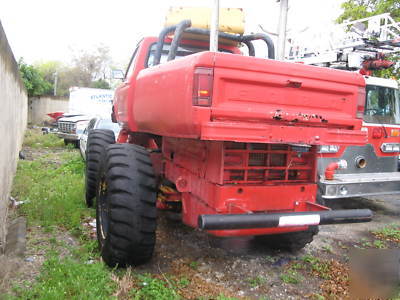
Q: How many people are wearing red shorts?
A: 0